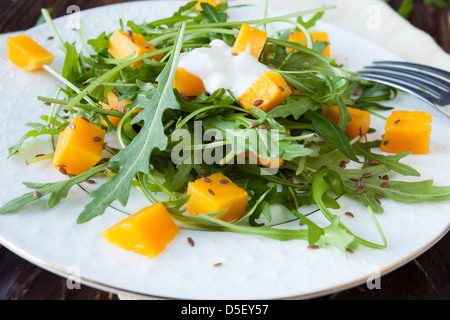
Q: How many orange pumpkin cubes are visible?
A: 14